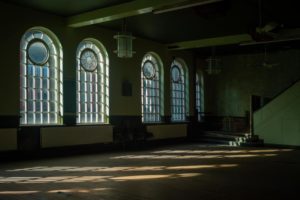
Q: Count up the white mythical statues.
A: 0